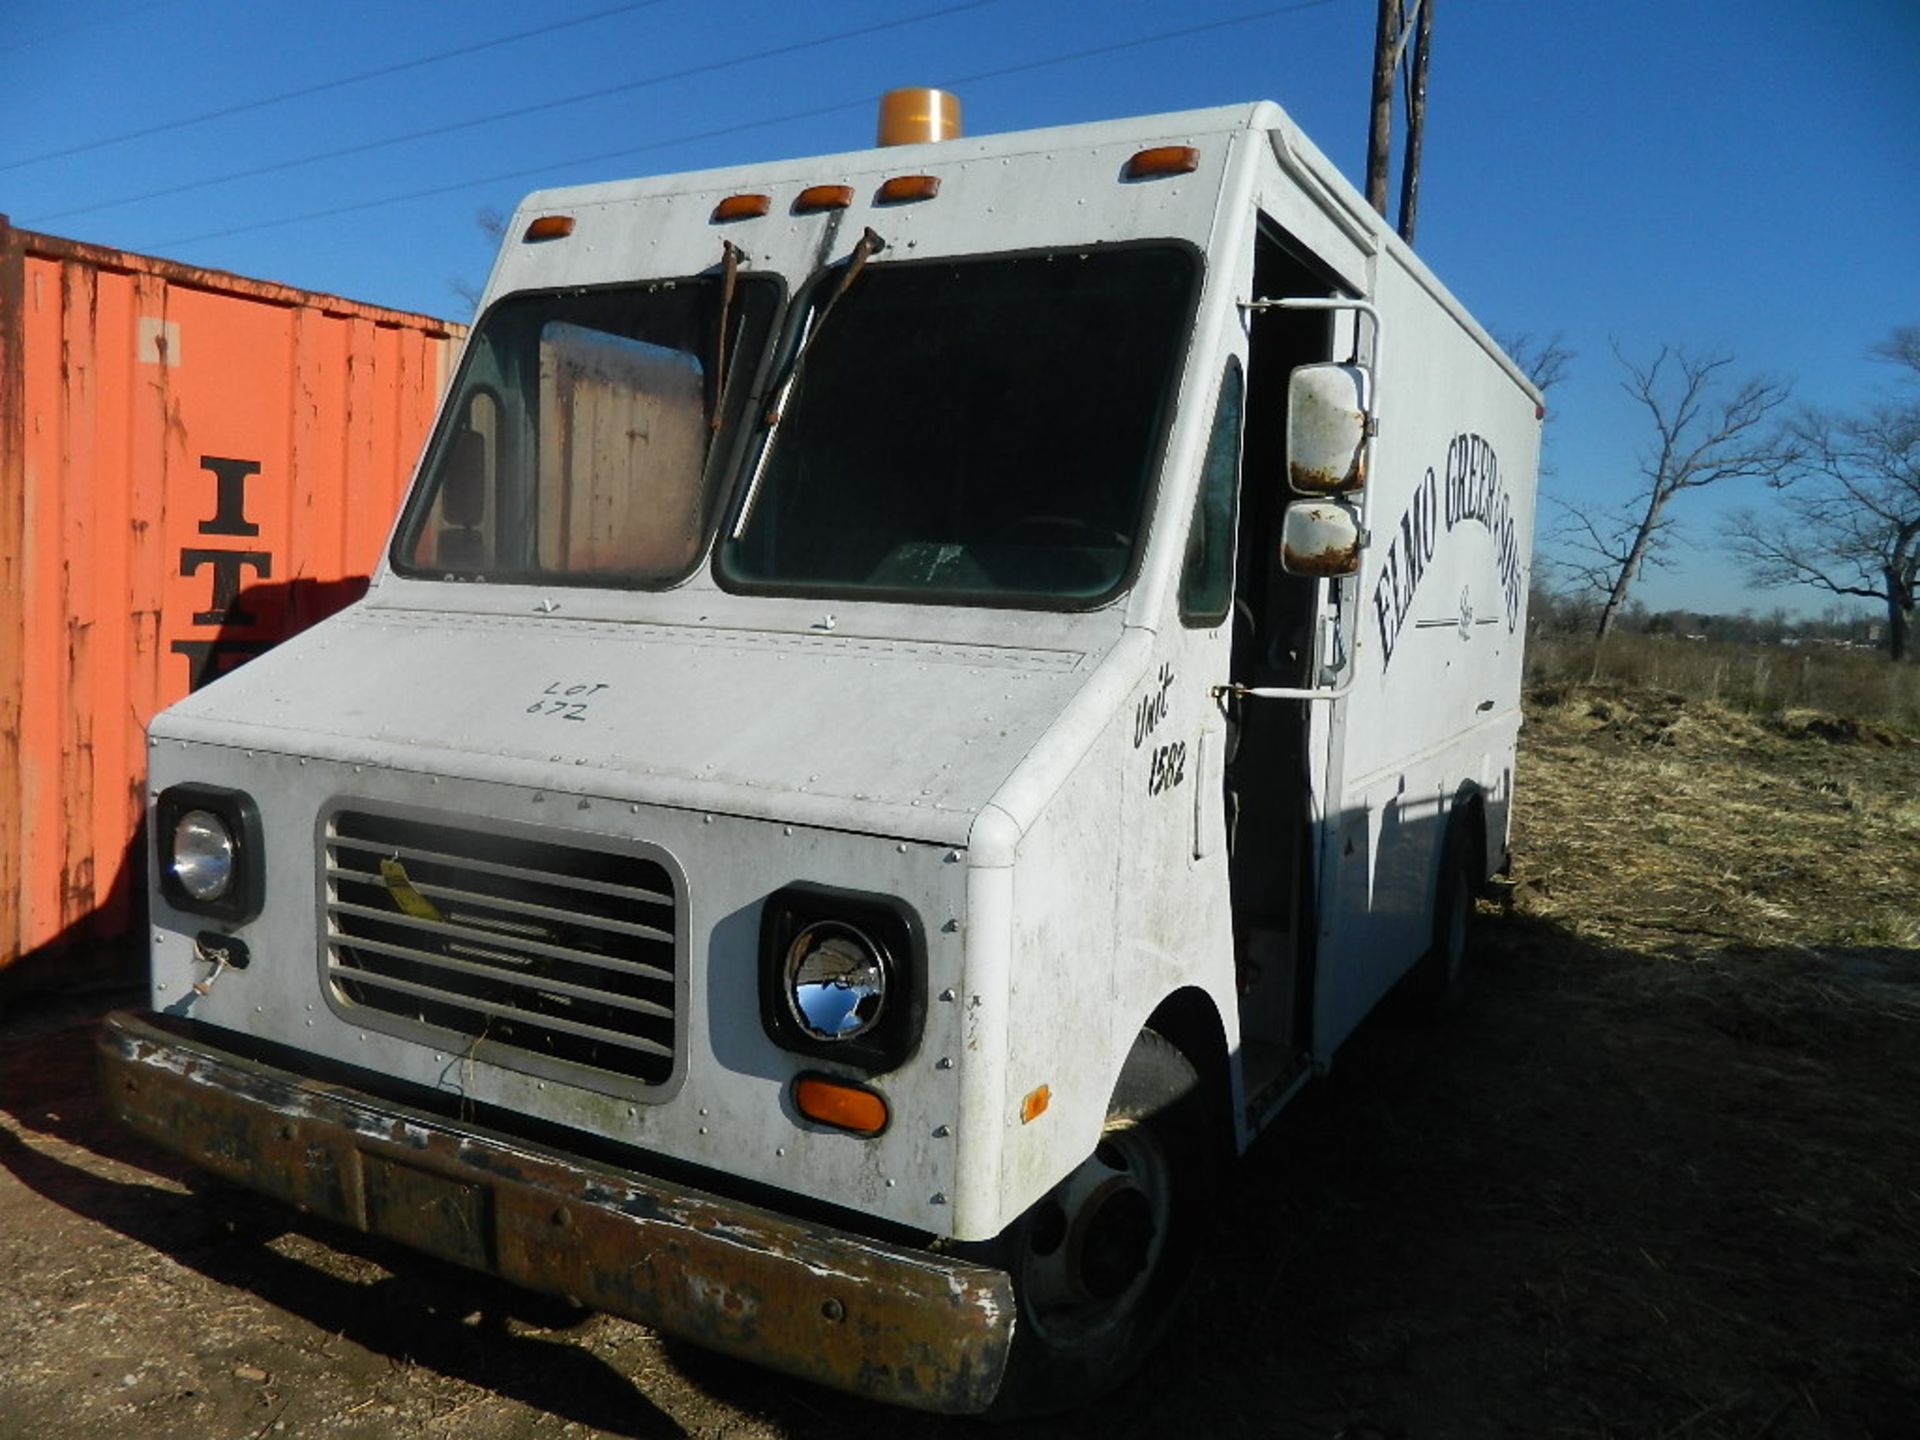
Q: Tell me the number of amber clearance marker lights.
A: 5